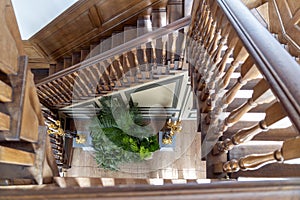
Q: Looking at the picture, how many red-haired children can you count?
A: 0